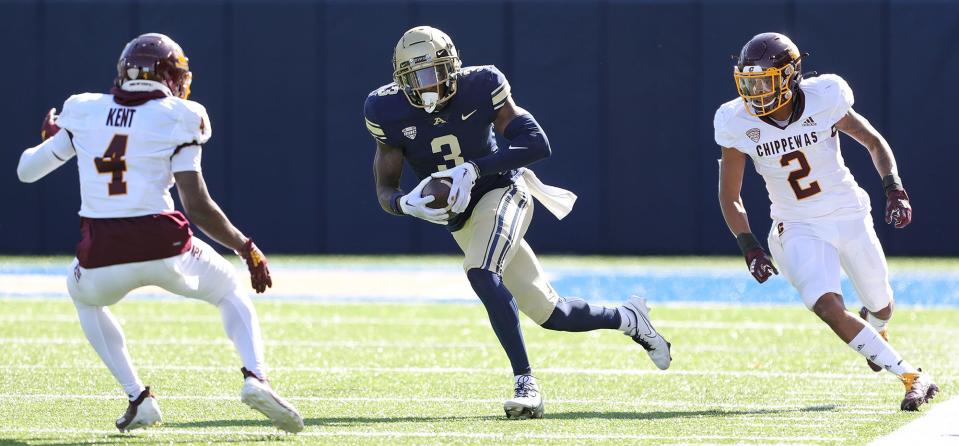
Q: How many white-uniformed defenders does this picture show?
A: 2